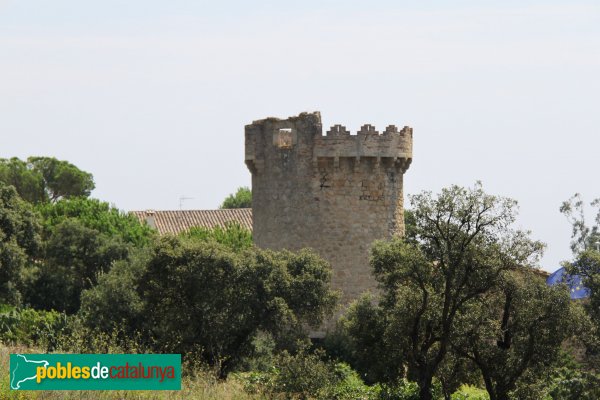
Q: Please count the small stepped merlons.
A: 4